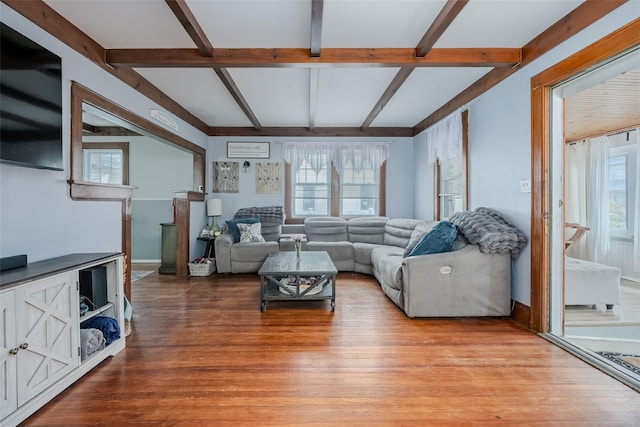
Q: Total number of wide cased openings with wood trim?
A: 2